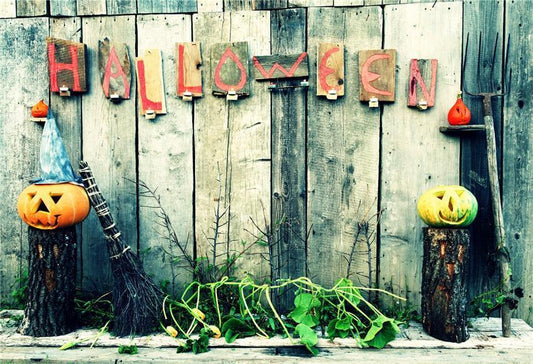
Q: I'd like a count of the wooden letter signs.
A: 9